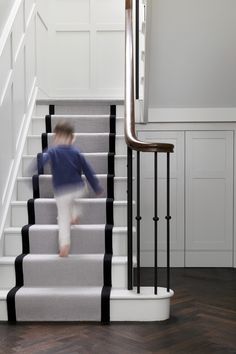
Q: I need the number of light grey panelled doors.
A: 2